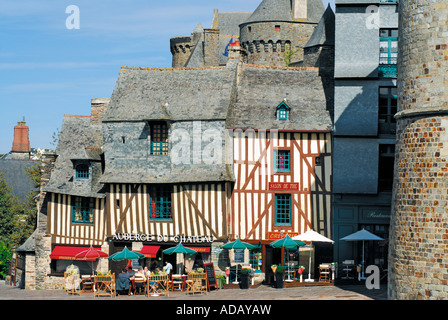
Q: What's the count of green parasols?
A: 4